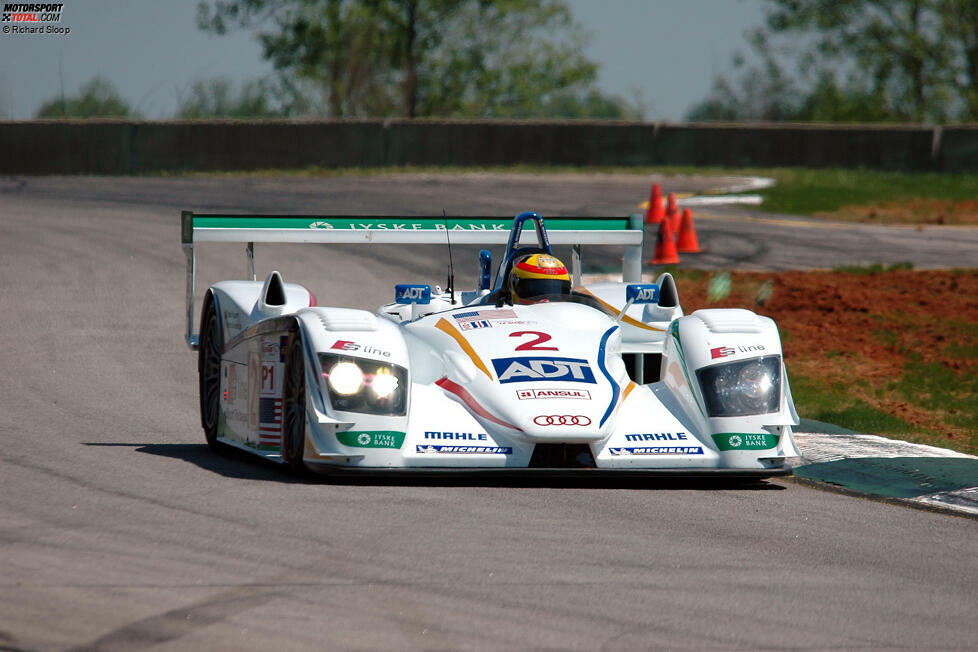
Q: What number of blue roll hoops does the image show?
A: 1